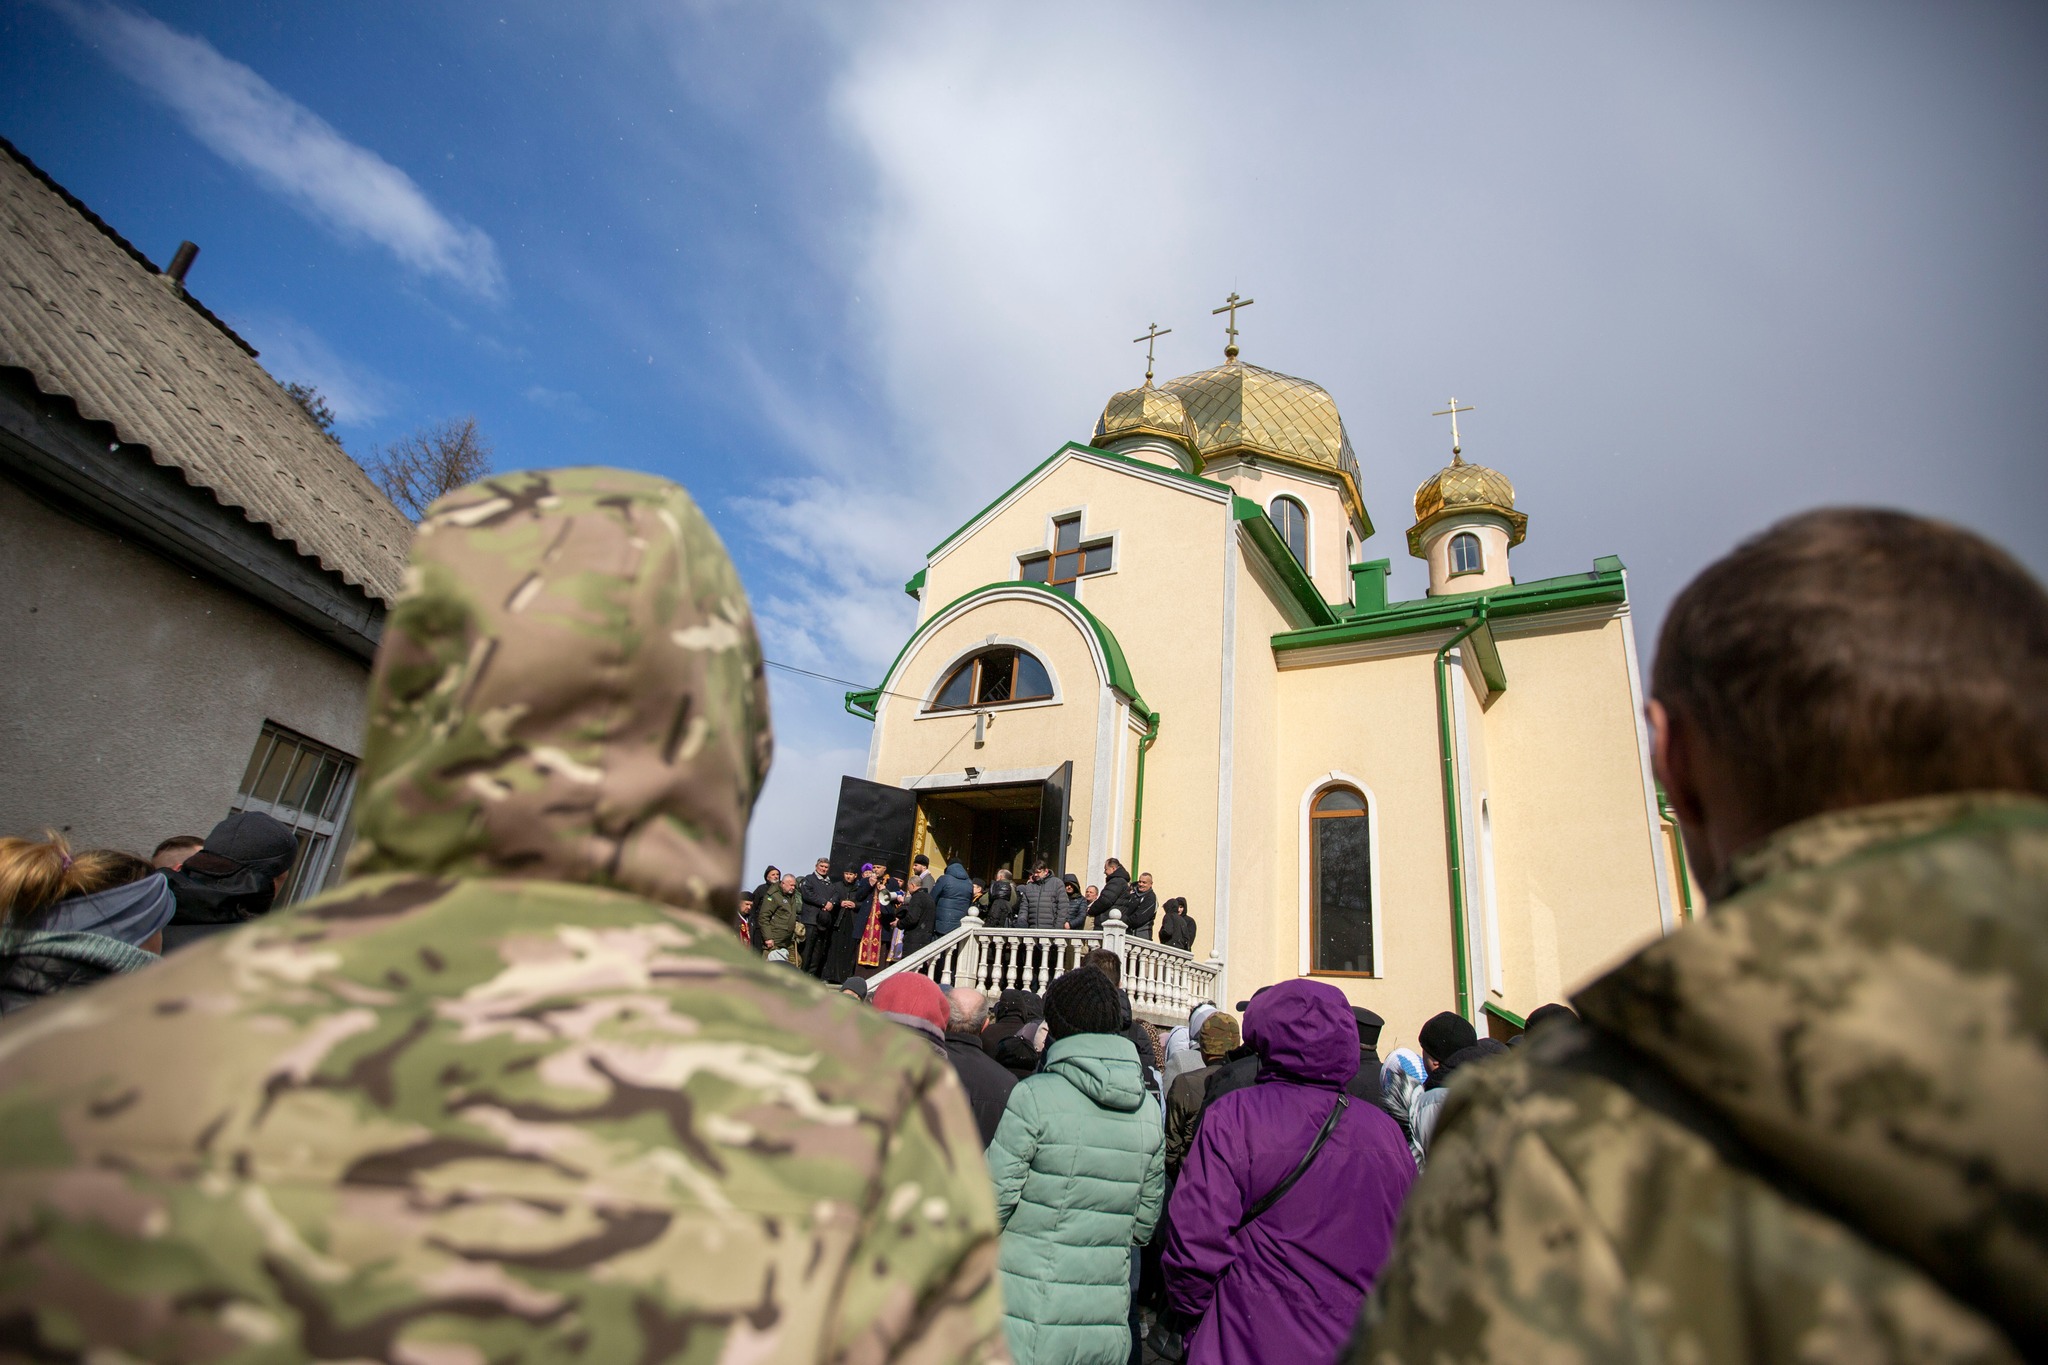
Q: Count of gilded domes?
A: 3